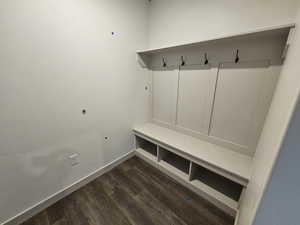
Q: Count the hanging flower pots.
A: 0